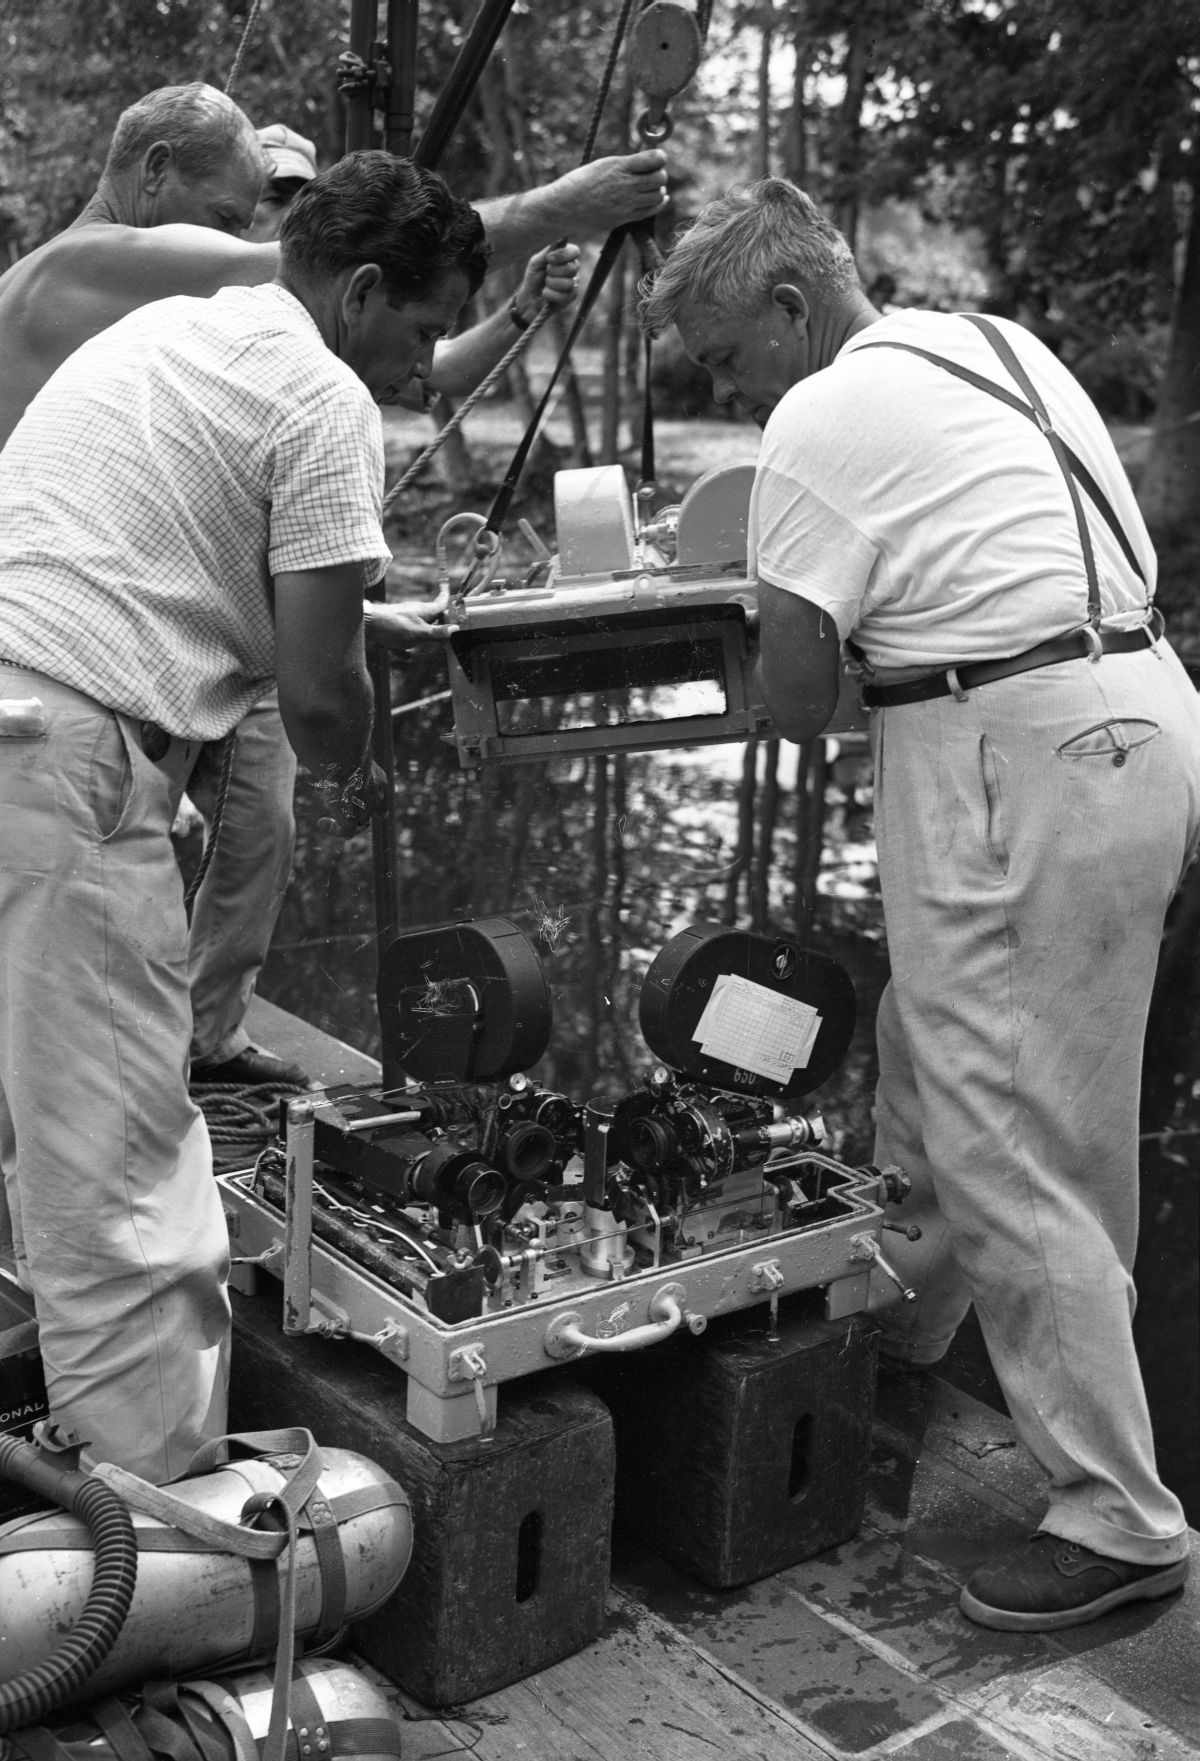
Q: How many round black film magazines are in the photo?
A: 2